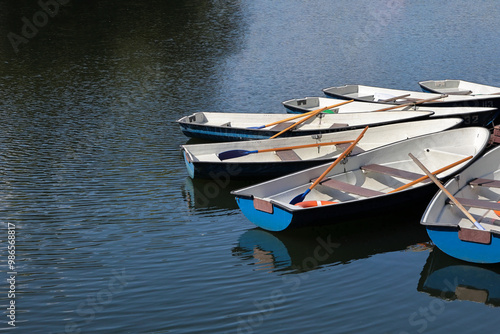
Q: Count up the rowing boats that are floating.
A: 7